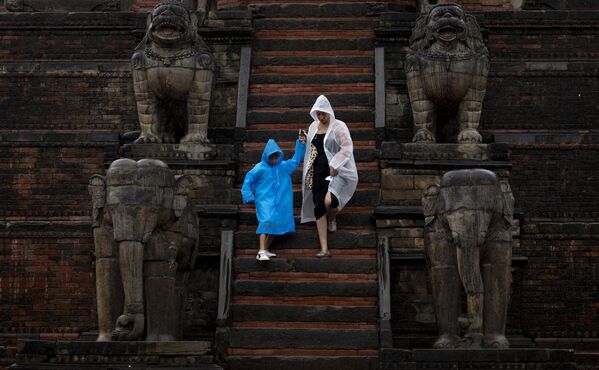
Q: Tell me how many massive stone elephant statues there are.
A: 2